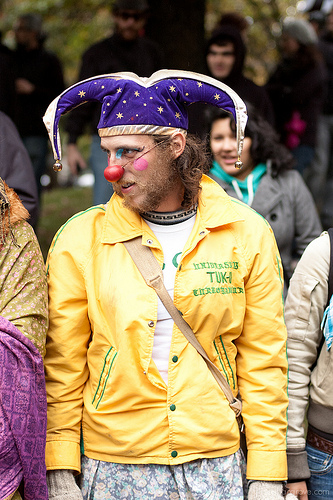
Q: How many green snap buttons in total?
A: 3